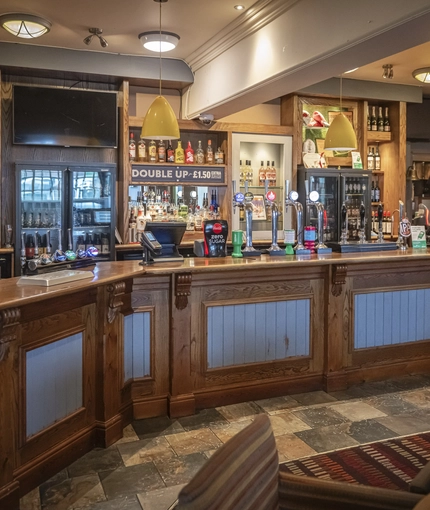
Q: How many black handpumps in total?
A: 3